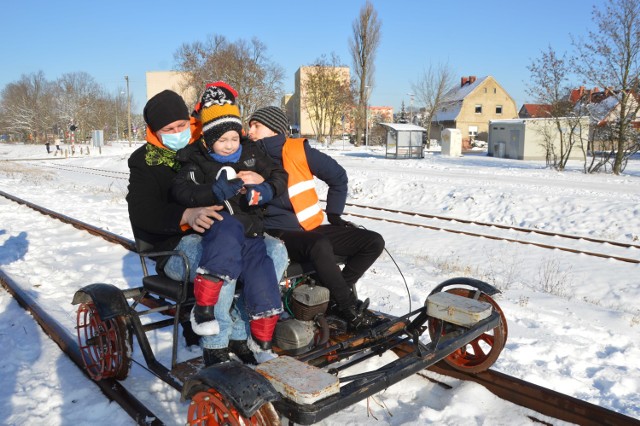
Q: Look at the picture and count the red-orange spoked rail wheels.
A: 3